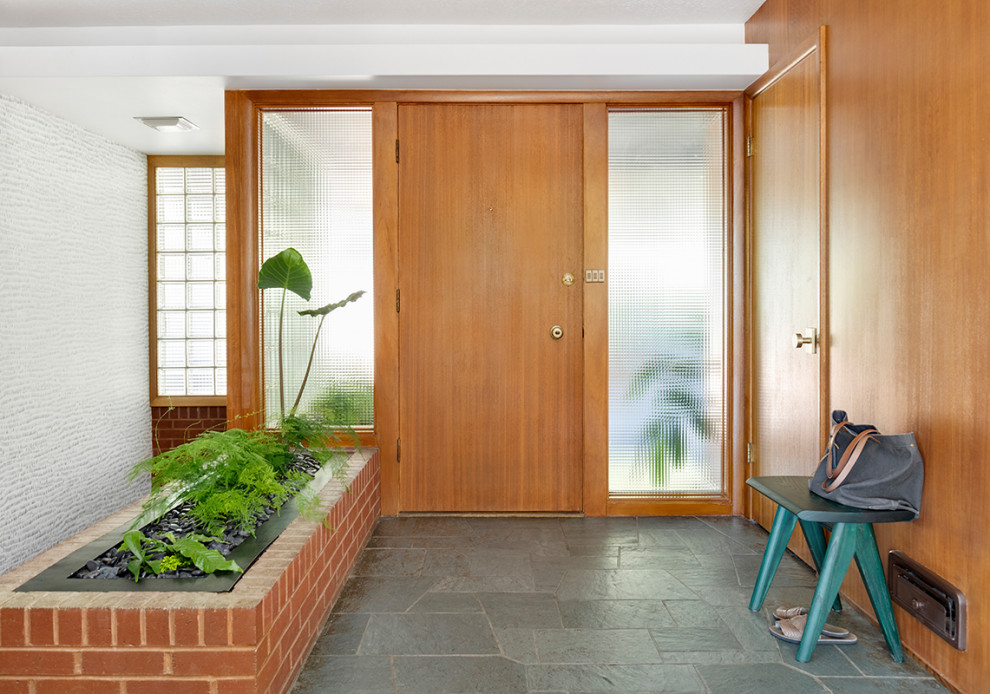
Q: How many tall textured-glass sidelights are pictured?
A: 2